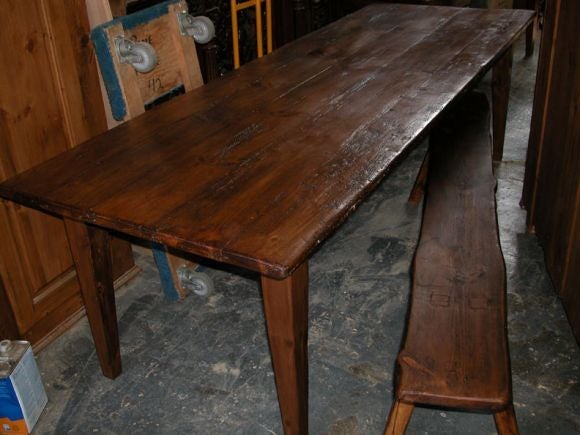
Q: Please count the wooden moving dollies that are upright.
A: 1